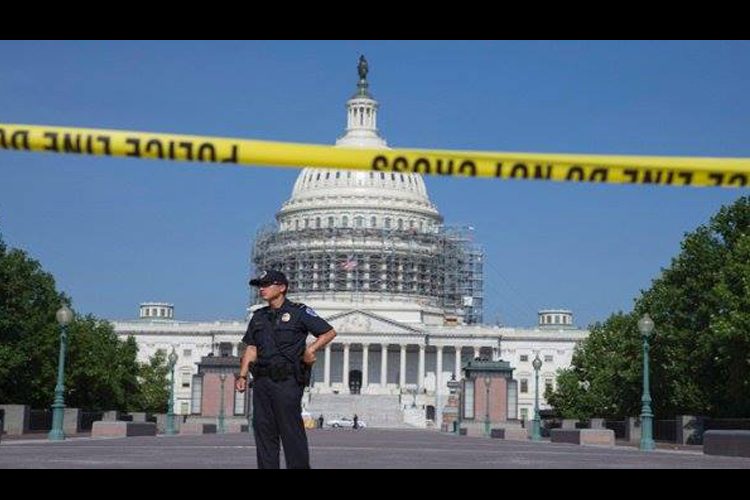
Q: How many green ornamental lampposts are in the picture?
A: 6